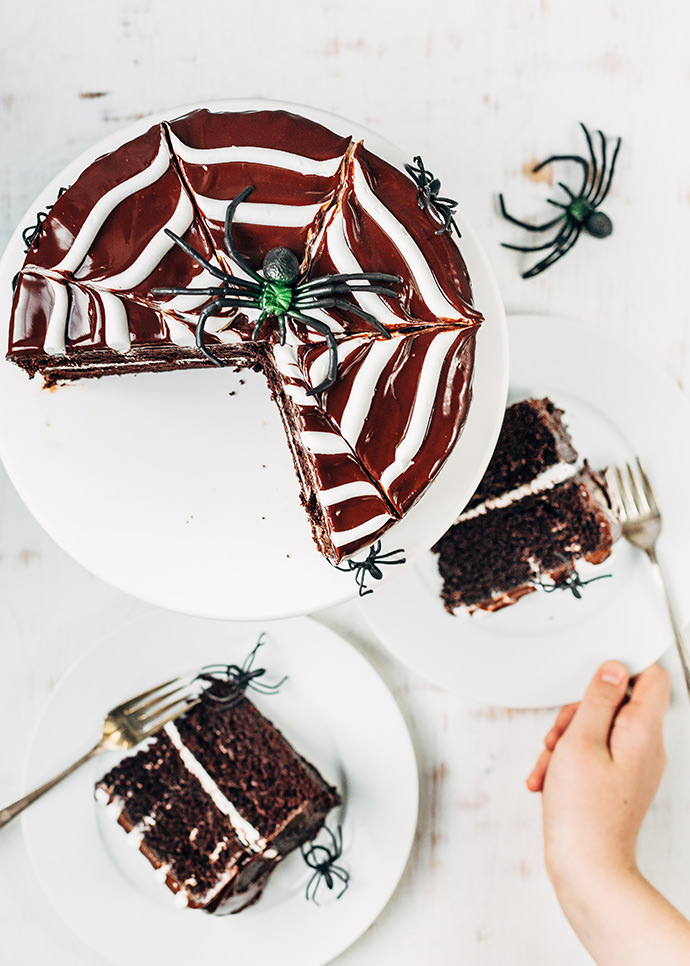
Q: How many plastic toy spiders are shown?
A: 8